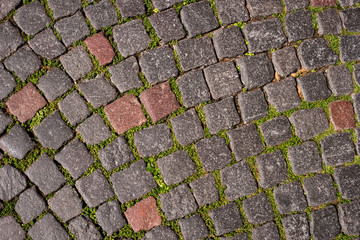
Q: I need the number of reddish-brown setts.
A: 7